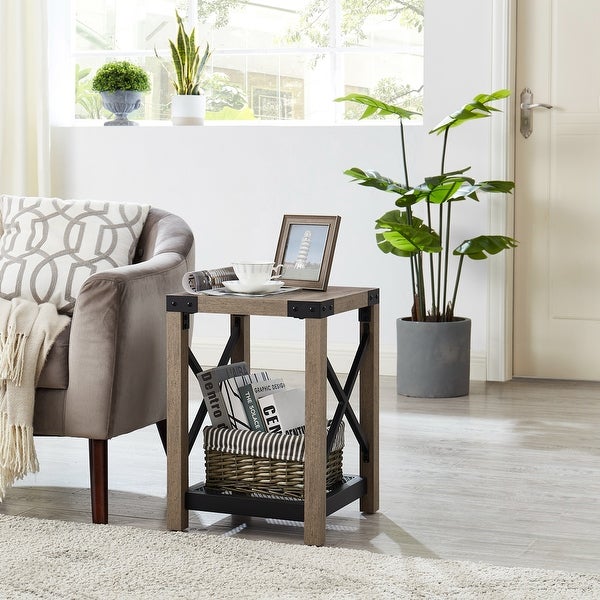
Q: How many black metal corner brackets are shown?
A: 3